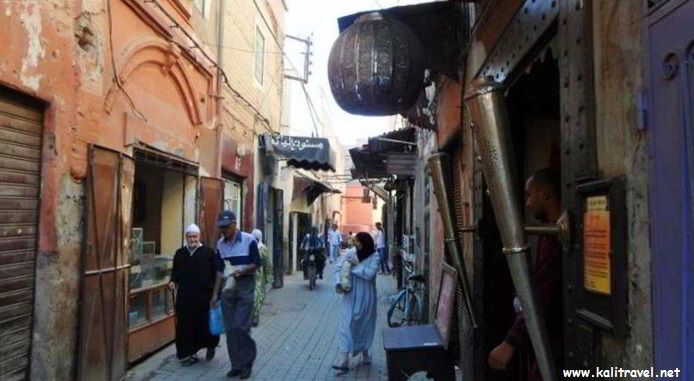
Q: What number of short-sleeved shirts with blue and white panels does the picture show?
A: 1